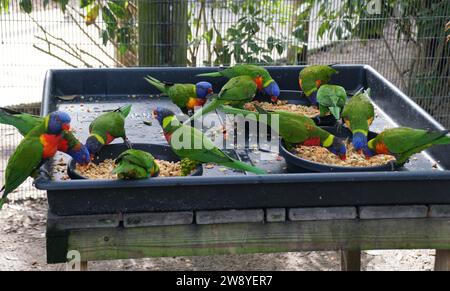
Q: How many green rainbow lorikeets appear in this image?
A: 13